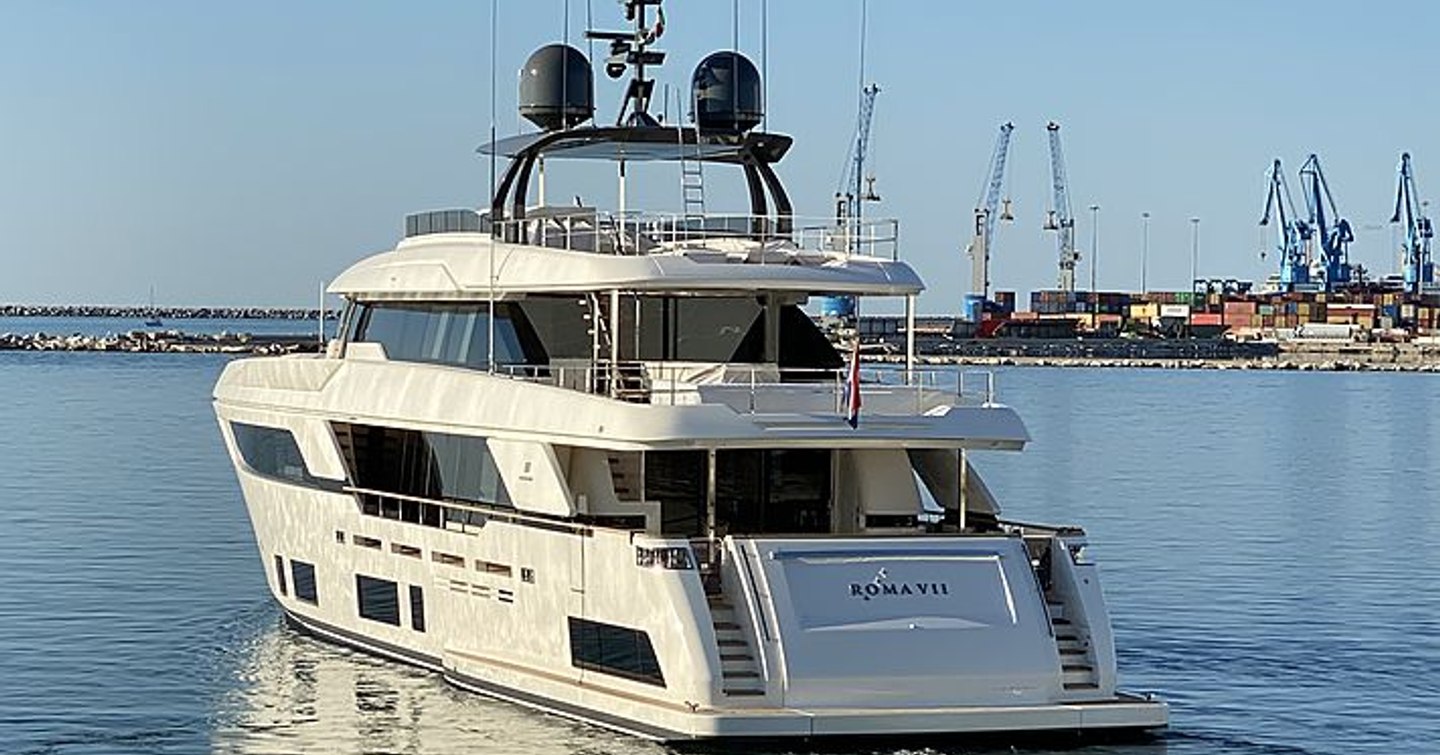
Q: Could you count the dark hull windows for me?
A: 5